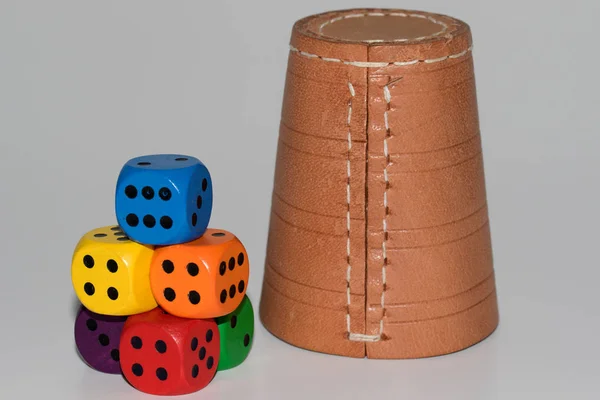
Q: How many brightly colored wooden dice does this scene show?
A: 6